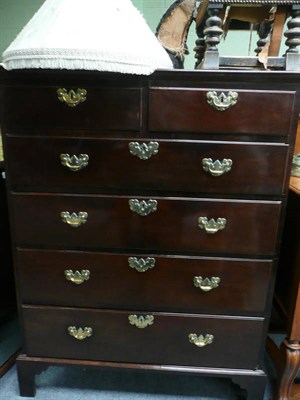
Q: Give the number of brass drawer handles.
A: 10